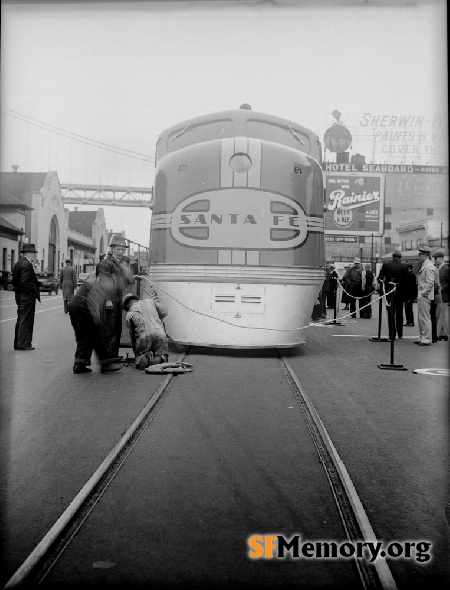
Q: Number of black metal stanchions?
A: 3